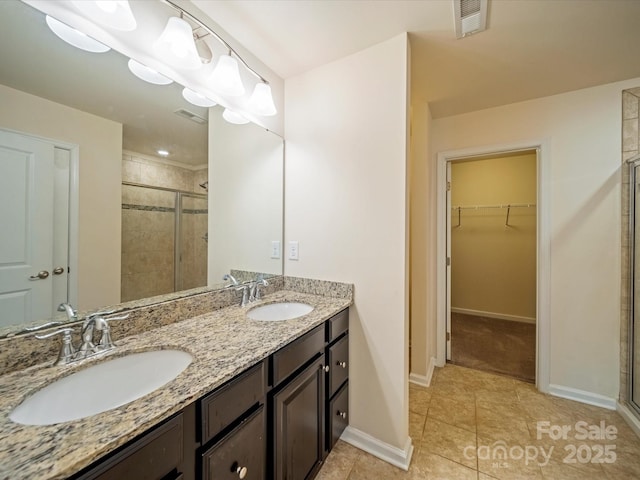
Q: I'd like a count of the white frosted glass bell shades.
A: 4